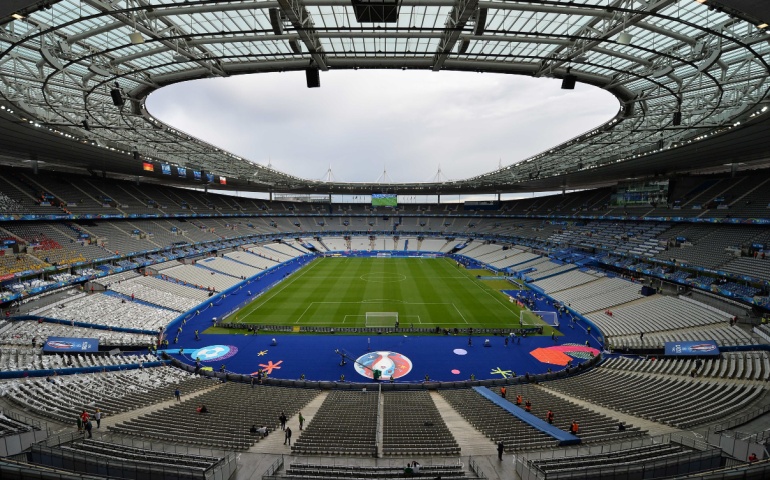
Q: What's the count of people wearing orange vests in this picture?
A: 5